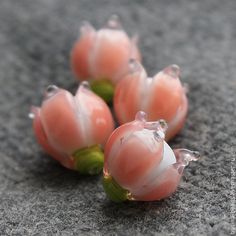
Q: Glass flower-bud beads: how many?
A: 4